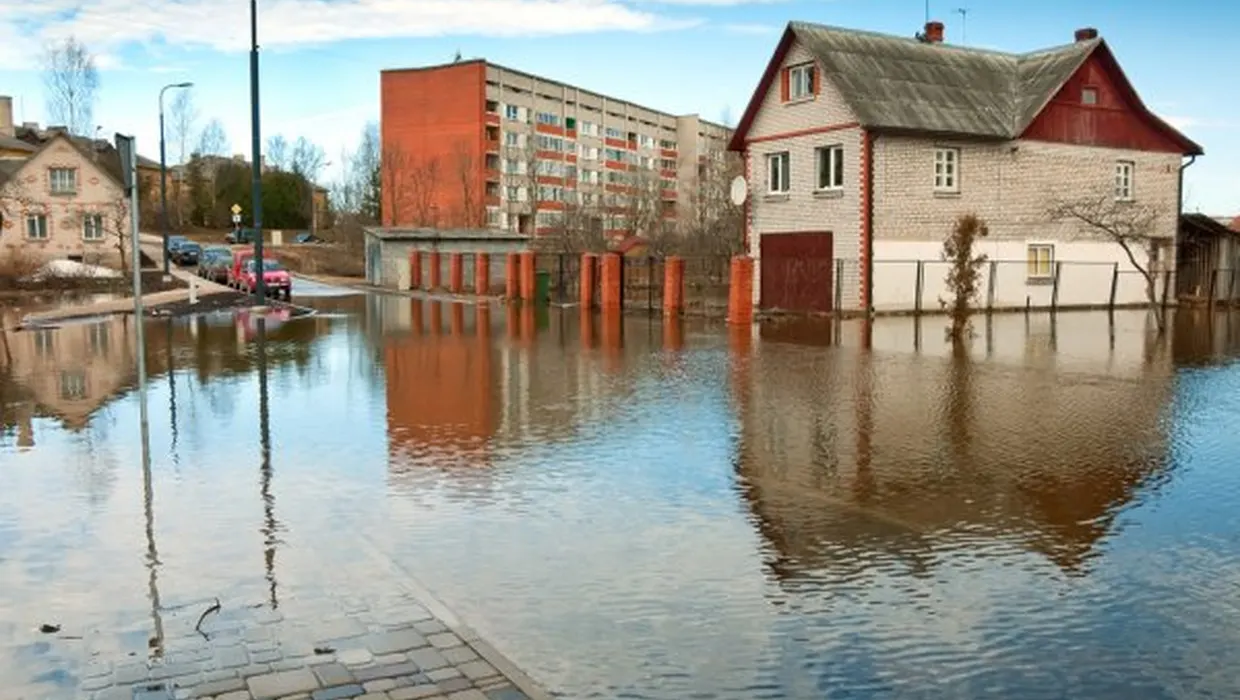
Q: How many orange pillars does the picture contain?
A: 10